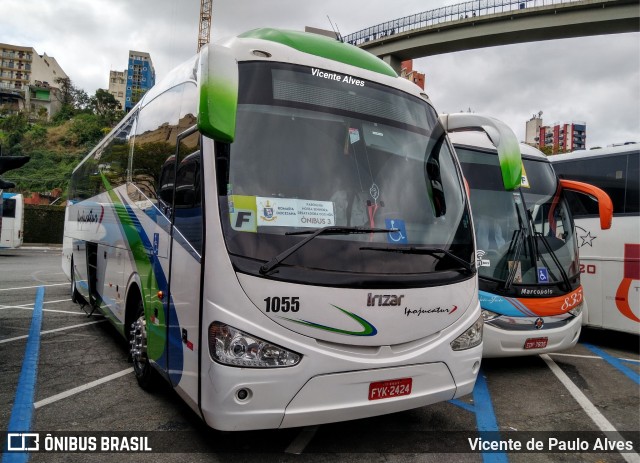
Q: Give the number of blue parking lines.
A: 3